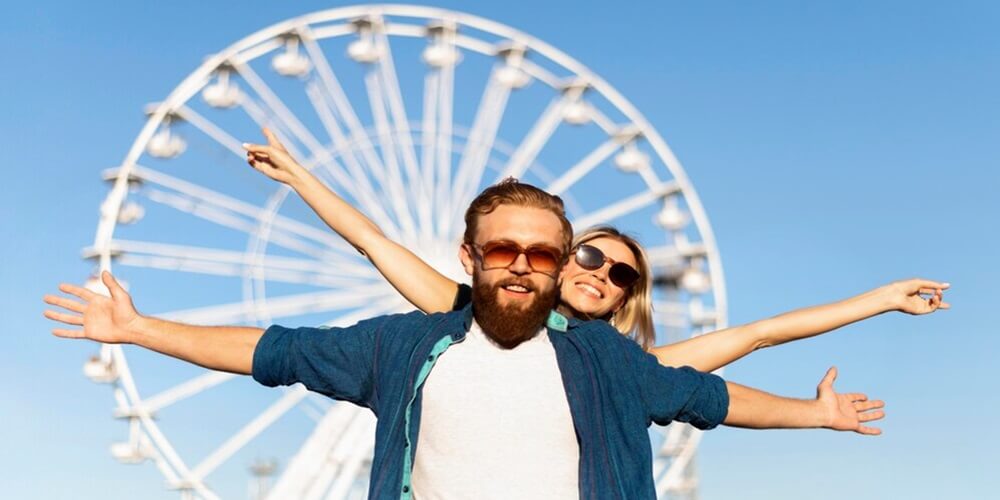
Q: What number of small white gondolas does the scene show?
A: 14